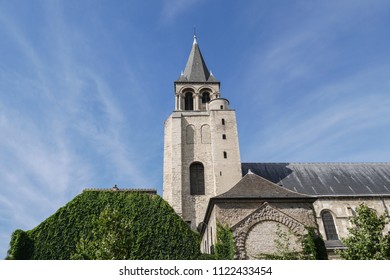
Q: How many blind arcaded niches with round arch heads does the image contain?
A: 2